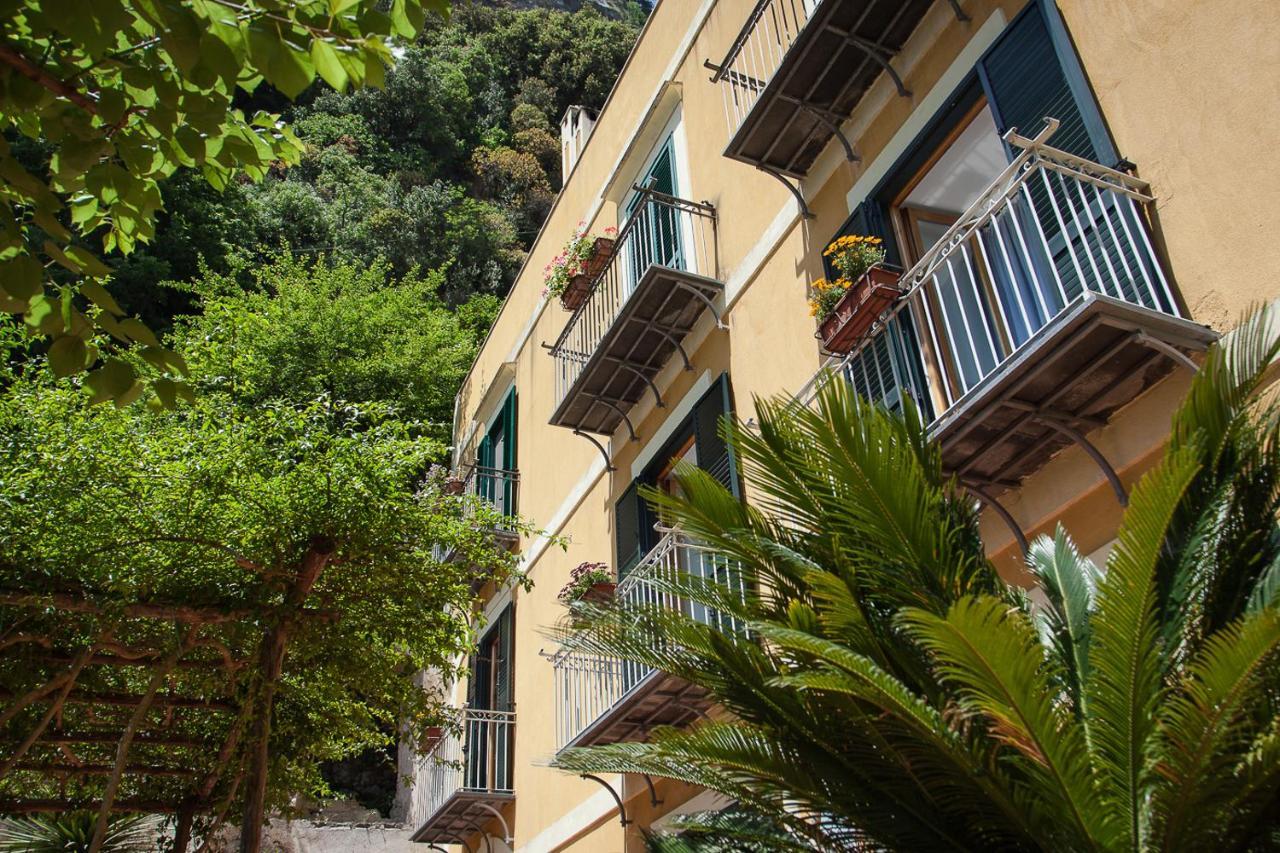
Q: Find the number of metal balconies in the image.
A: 6